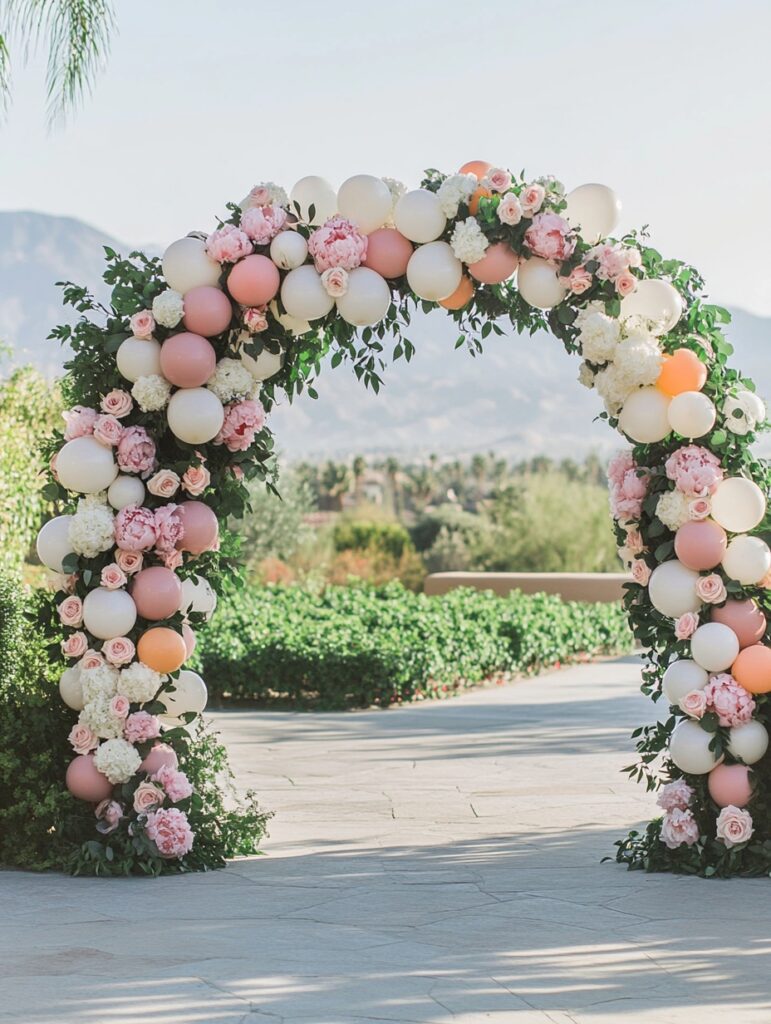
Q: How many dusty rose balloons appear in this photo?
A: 13